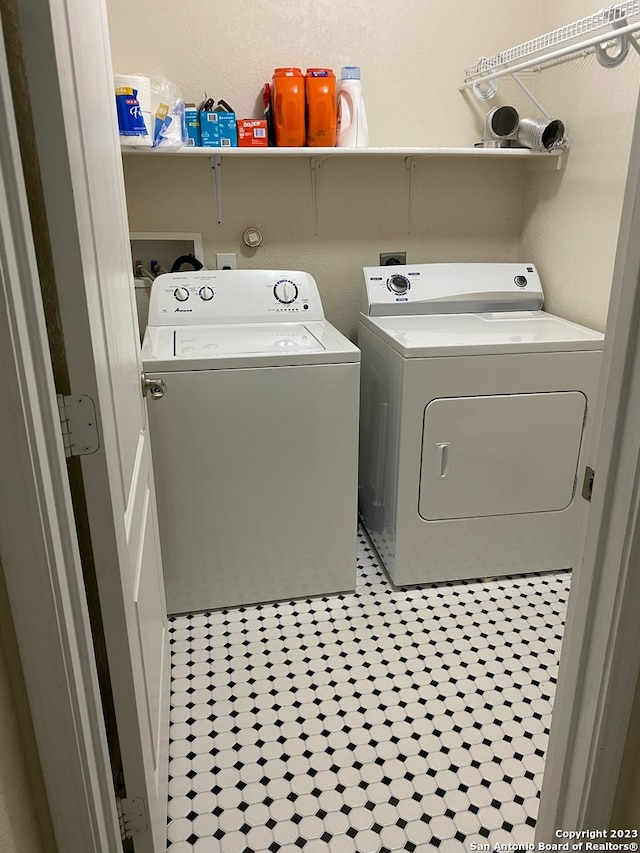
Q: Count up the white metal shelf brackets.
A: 3